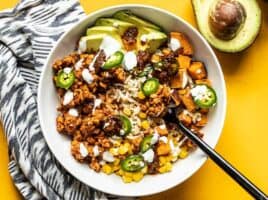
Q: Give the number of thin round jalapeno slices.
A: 7